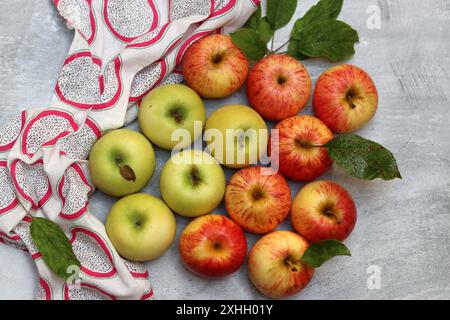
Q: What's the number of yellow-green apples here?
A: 5